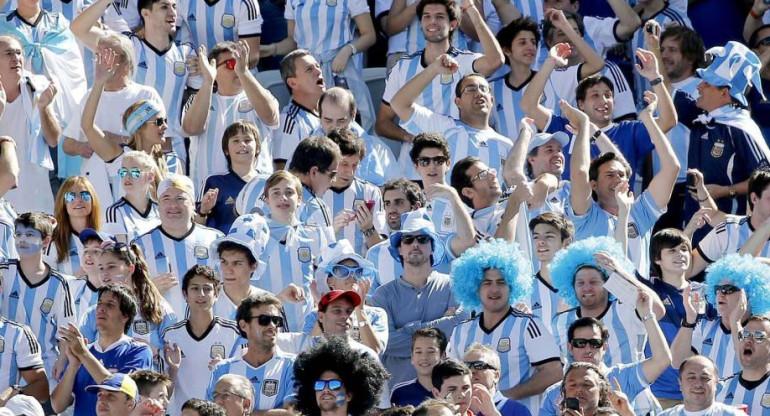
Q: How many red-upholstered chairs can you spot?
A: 0